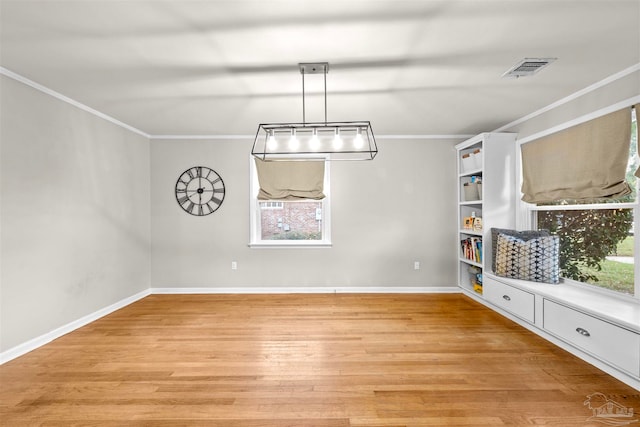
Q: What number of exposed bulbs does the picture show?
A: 5